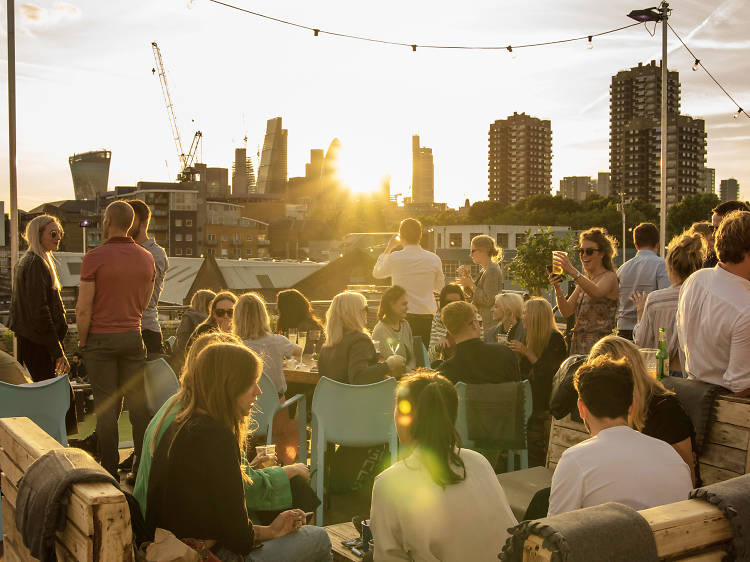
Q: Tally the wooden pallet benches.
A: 3